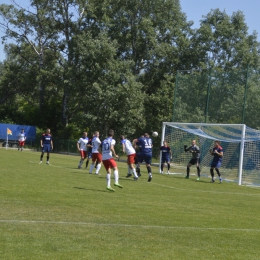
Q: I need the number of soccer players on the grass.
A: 12